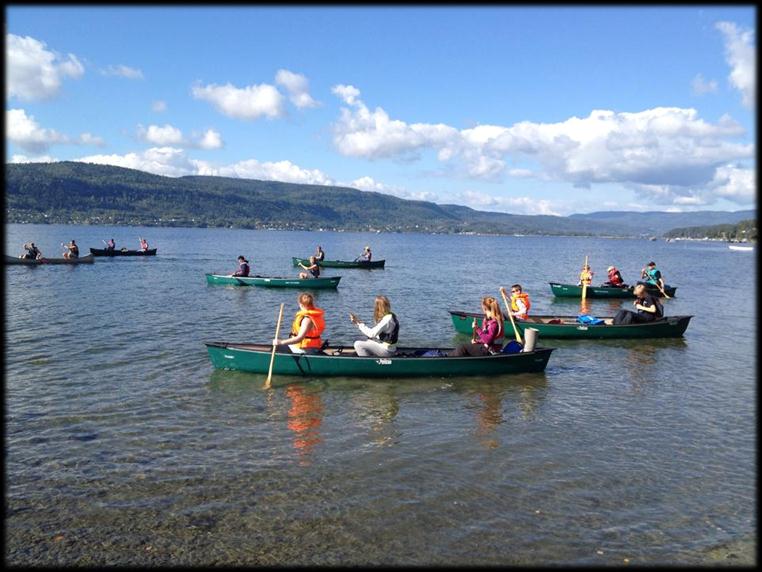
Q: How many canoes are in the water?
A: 7